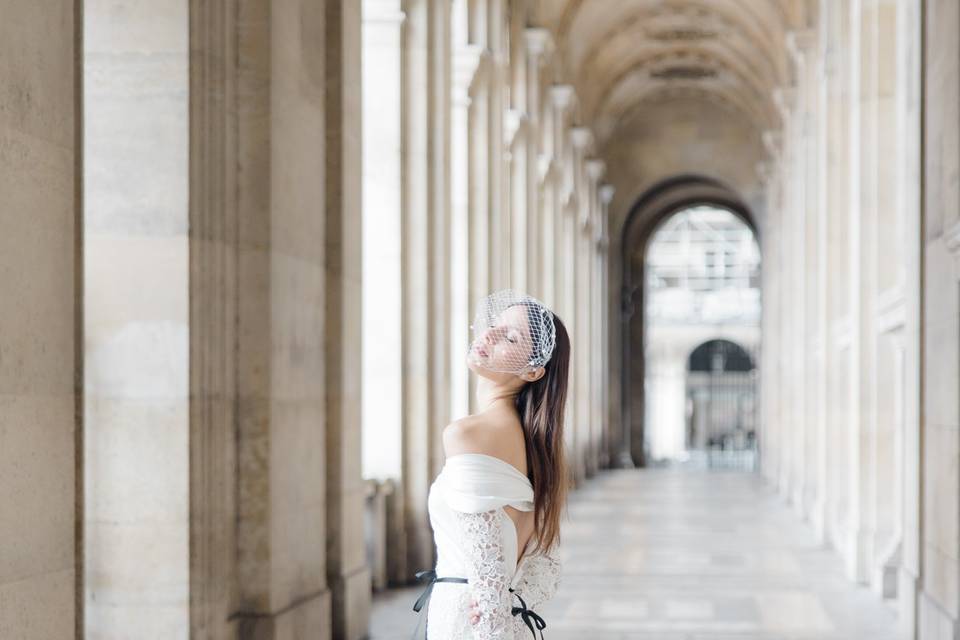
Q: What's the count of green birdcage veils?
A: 0